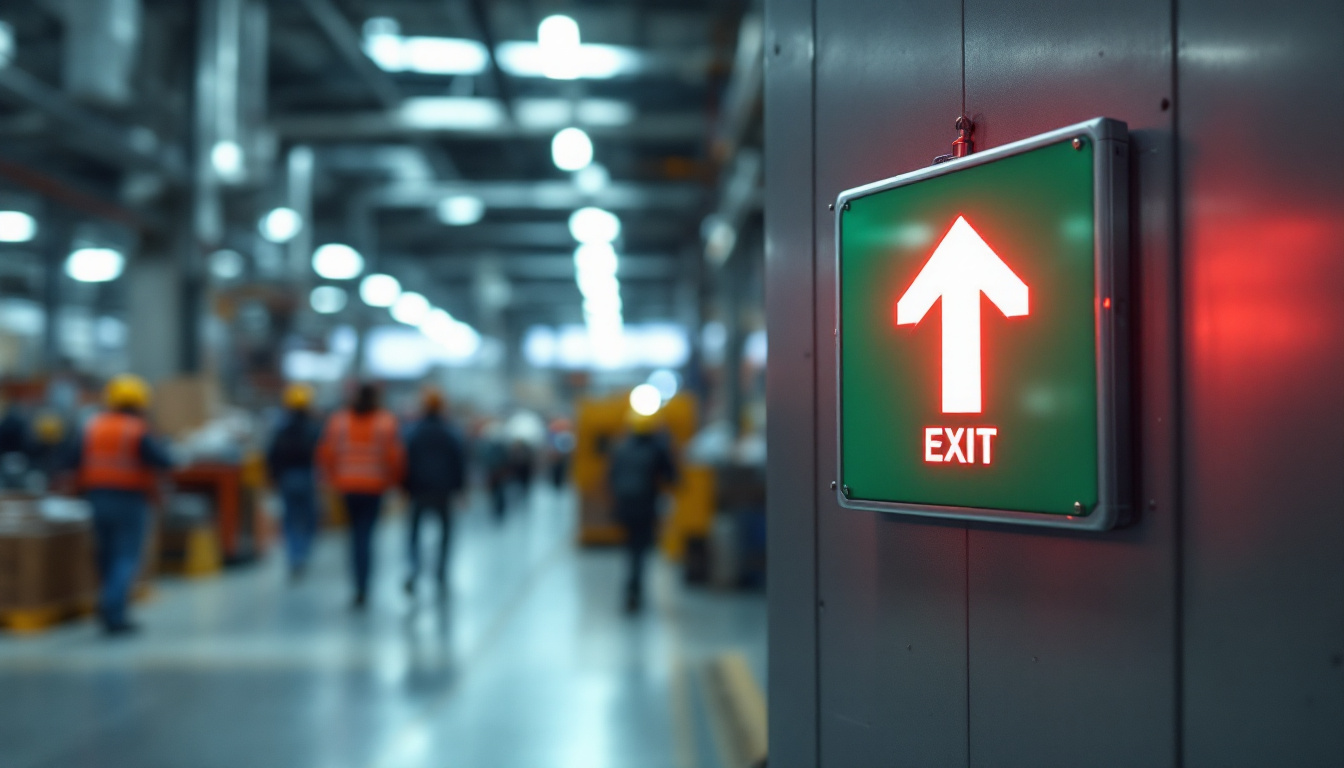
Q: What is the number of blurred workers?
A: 5